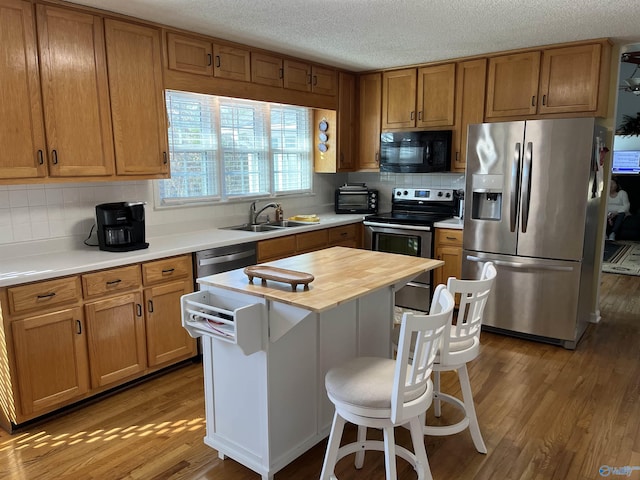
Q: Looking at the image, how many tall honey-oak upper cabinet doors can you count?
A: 6